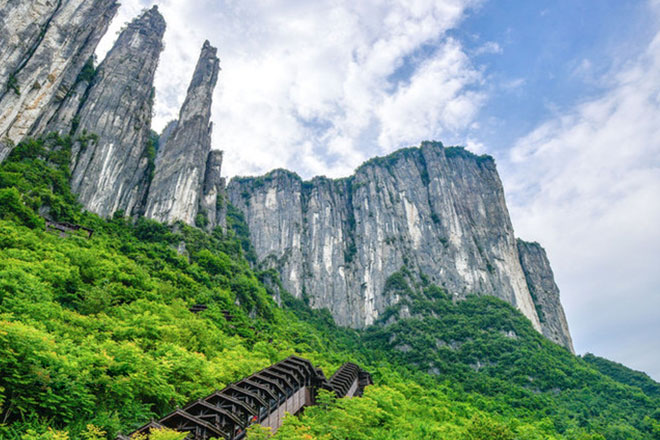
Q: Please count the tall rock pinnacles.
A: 3